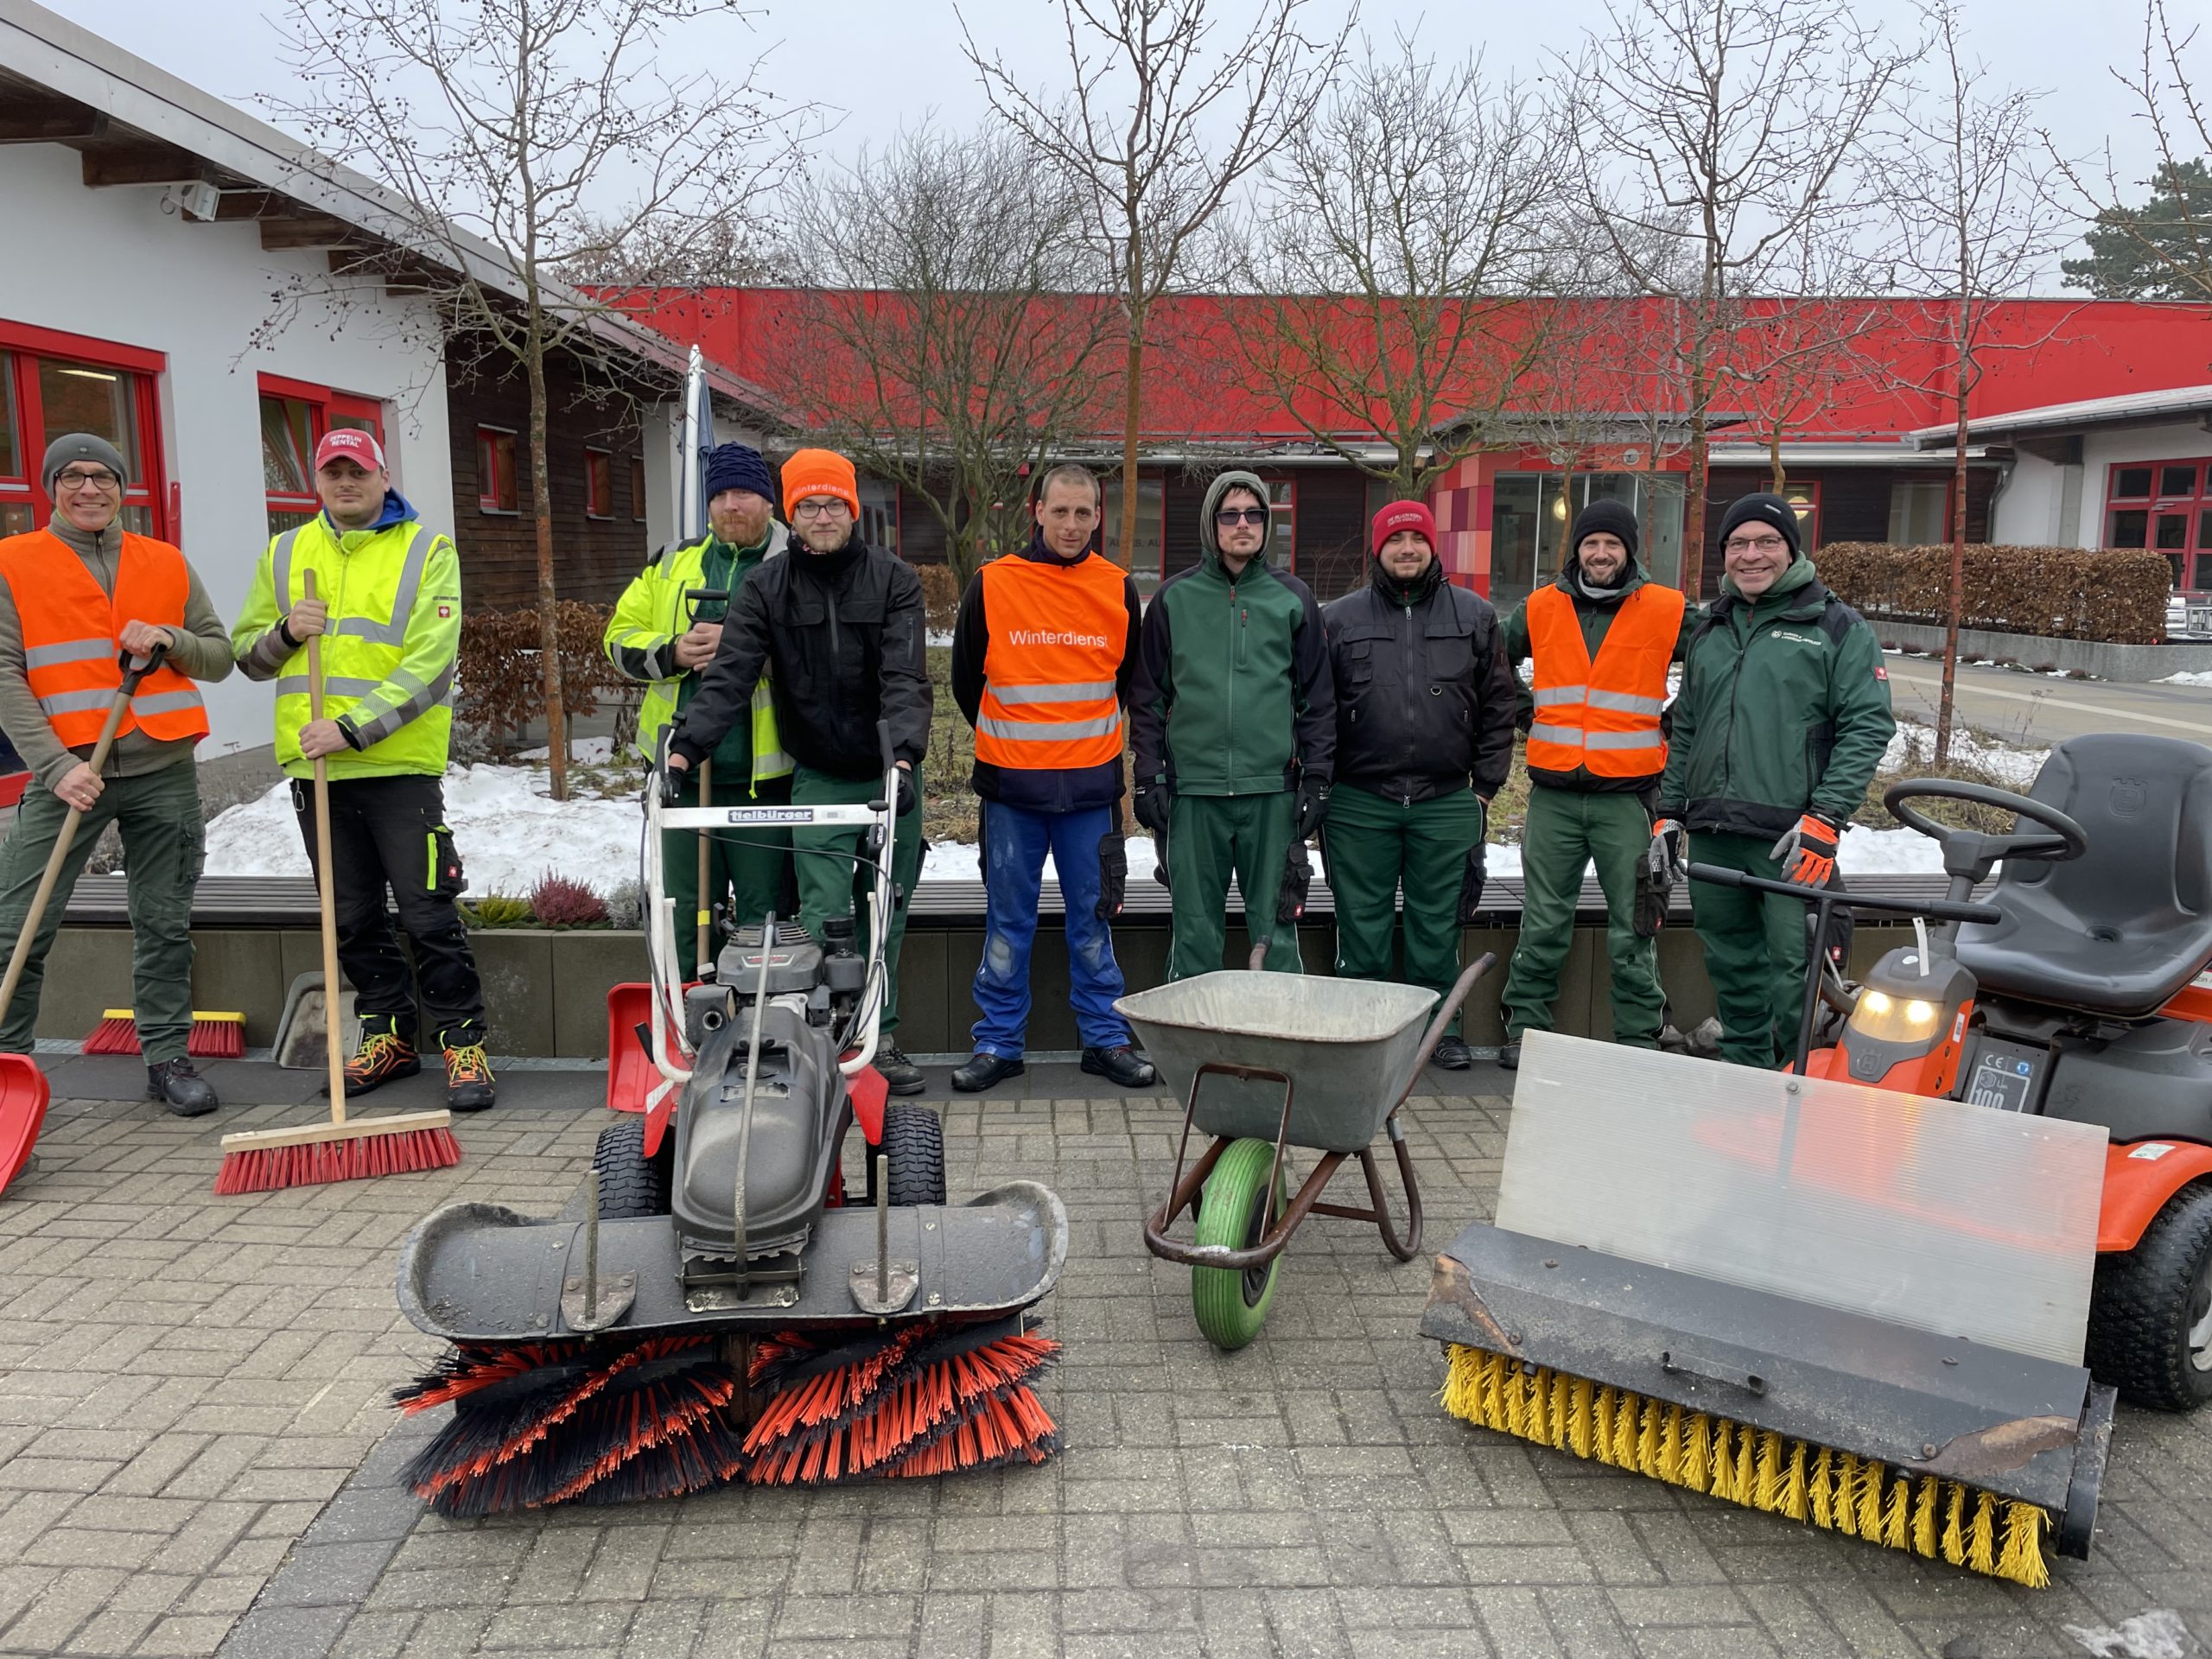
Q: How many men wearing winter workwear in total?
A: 9